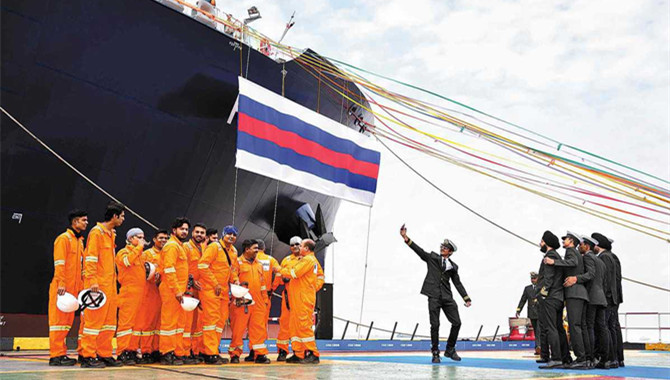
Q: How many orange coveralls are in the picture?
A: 12